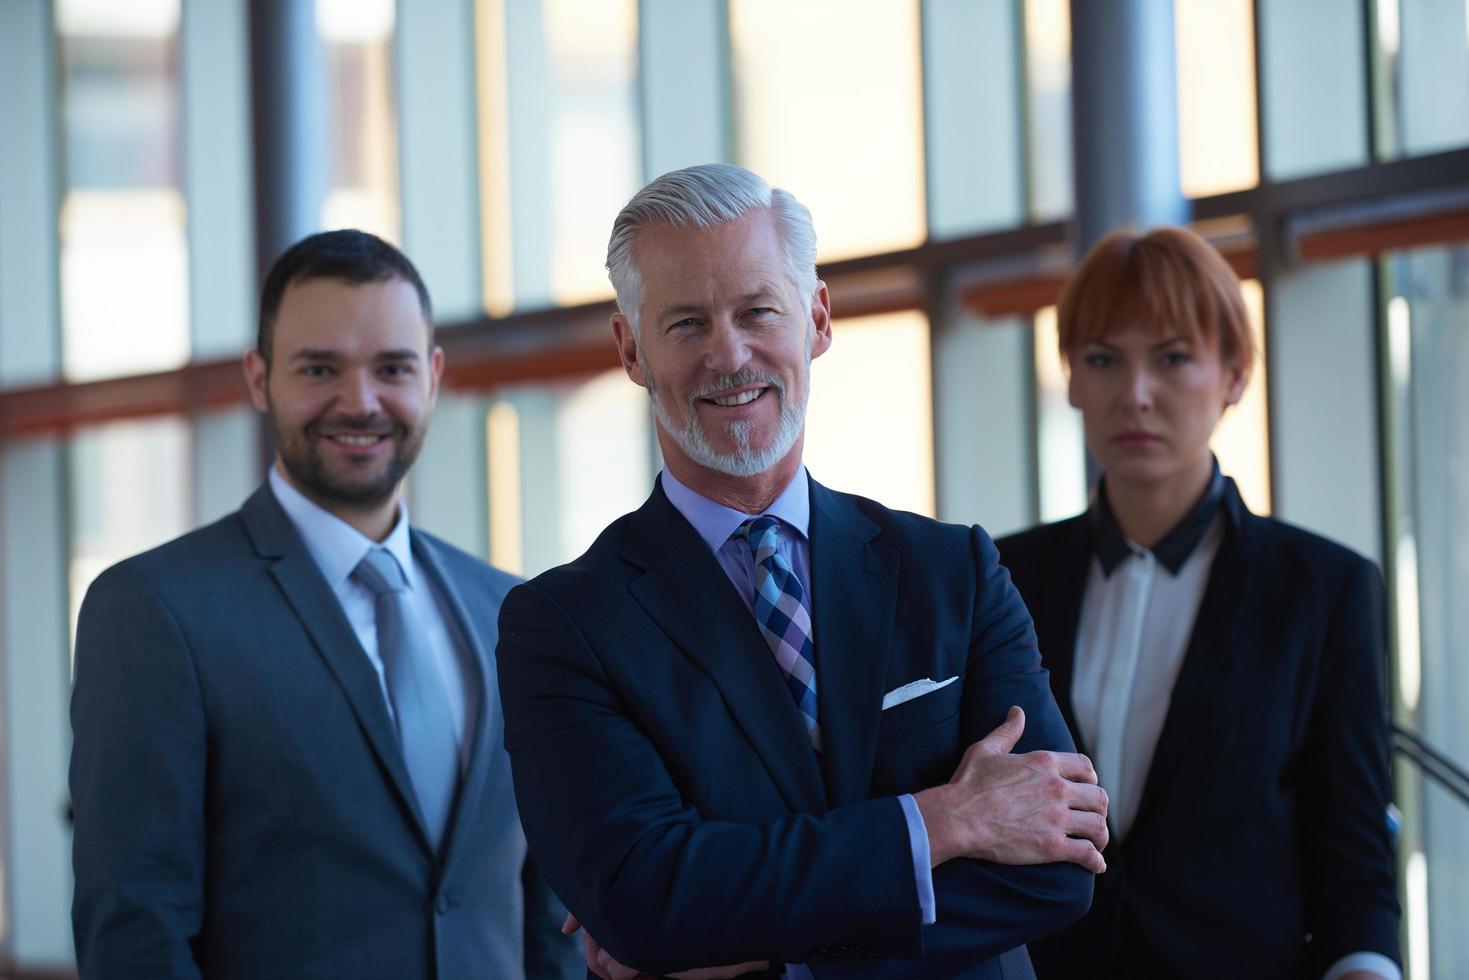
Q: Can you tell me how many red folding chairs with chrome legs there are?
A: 0